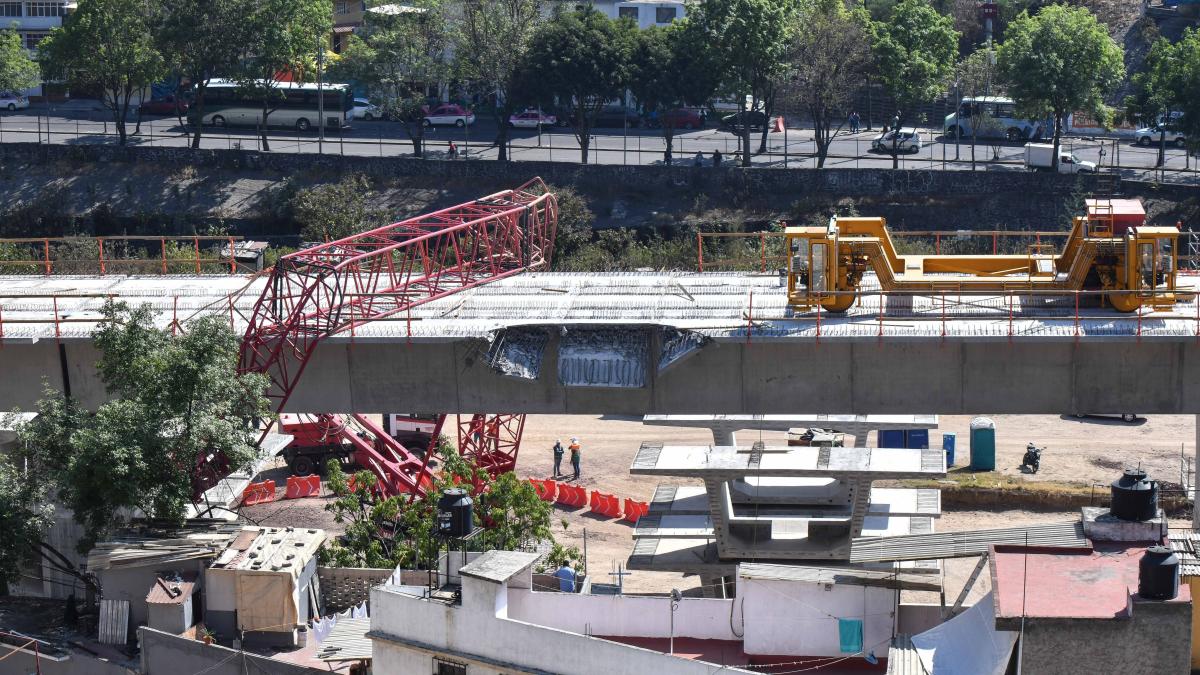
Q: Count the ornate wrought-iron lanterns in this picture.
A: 0